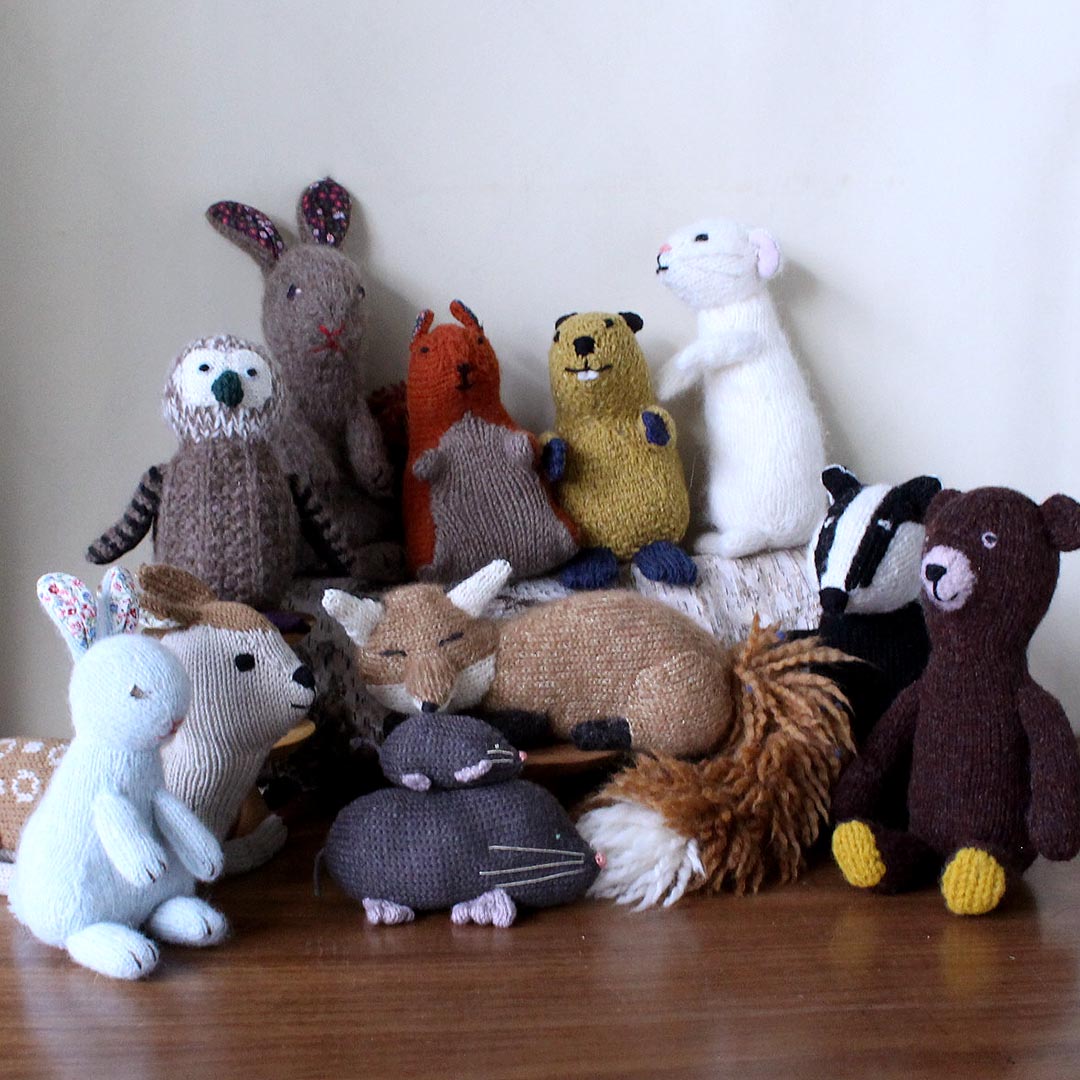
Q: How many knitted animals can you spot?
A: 12